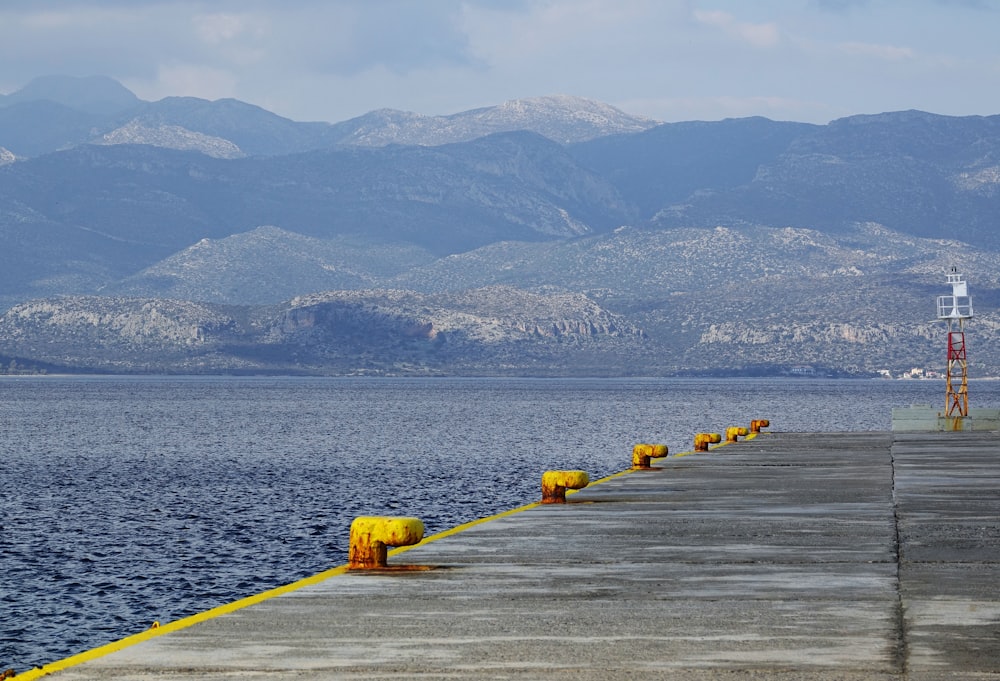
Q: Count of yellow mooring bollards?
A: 6